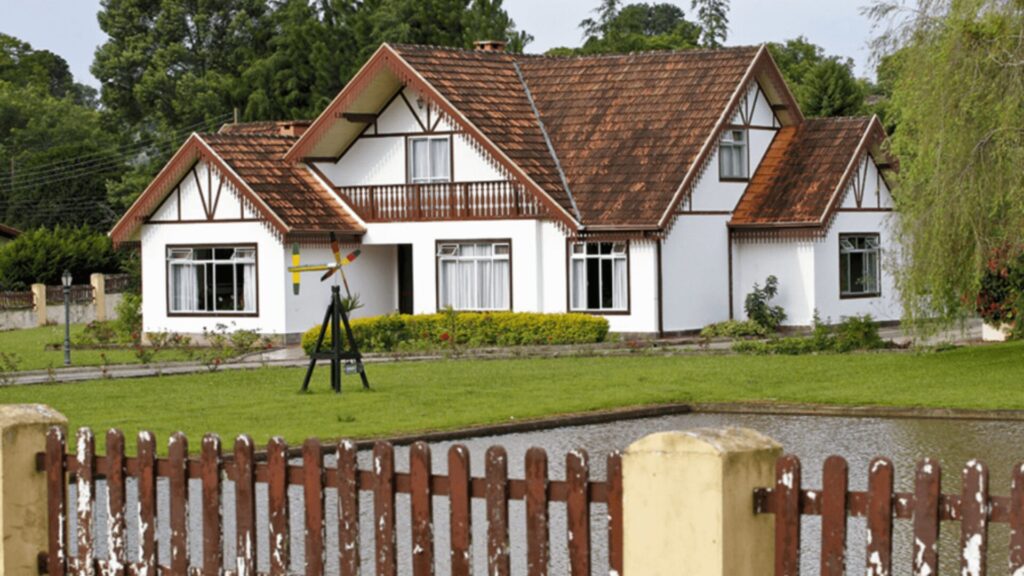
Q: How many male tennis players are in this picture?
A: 0